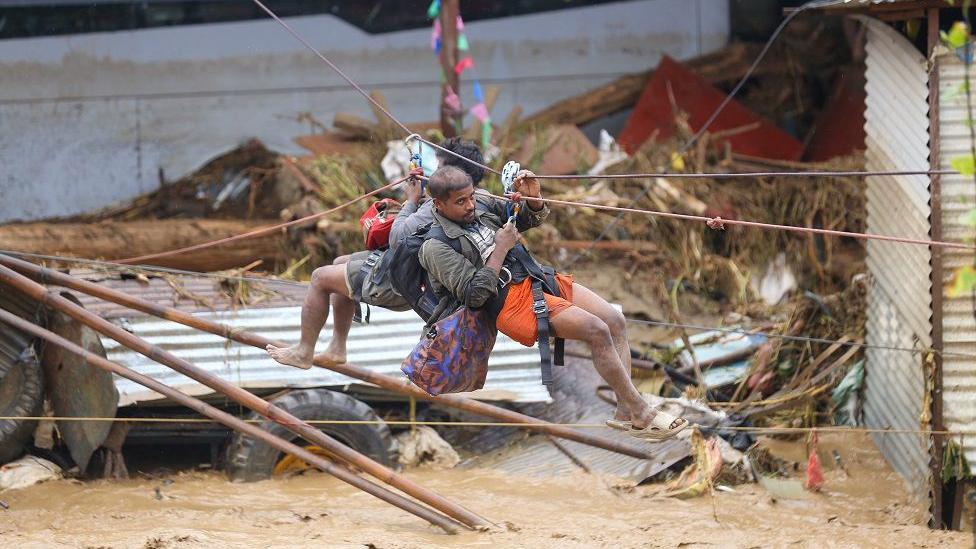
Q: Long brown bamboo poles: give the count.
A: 3